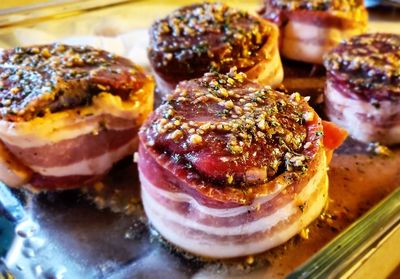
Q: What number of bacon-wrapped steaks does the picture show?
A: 5